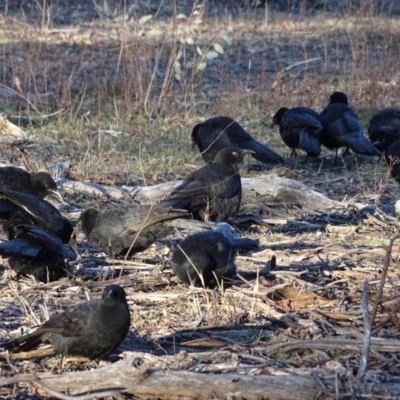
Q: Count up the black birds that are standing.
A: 12